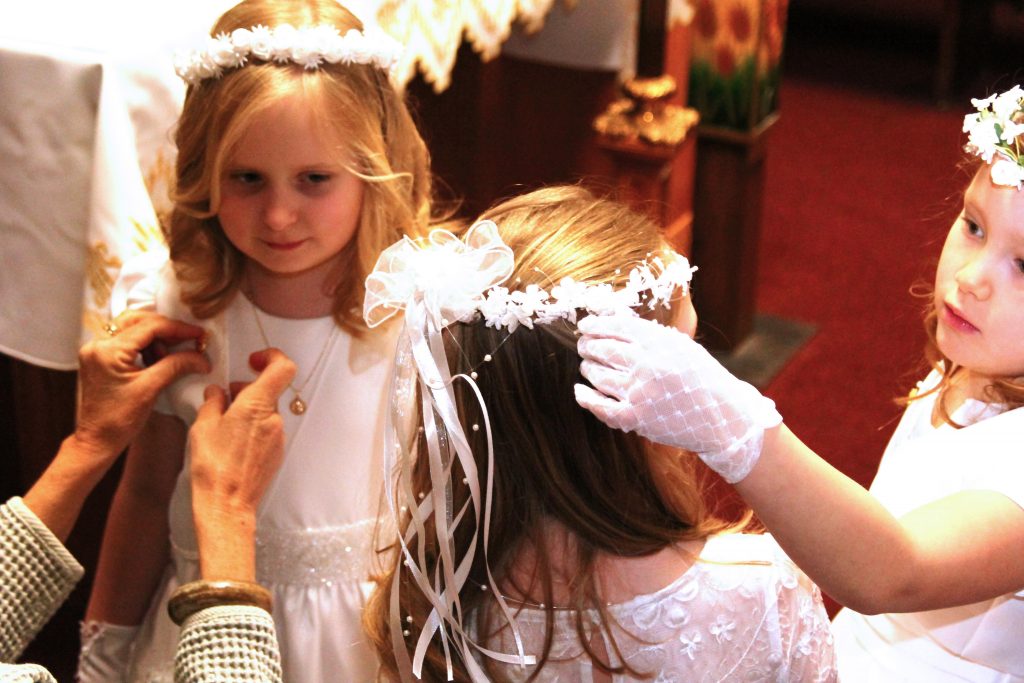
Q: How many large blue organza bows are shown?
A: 0